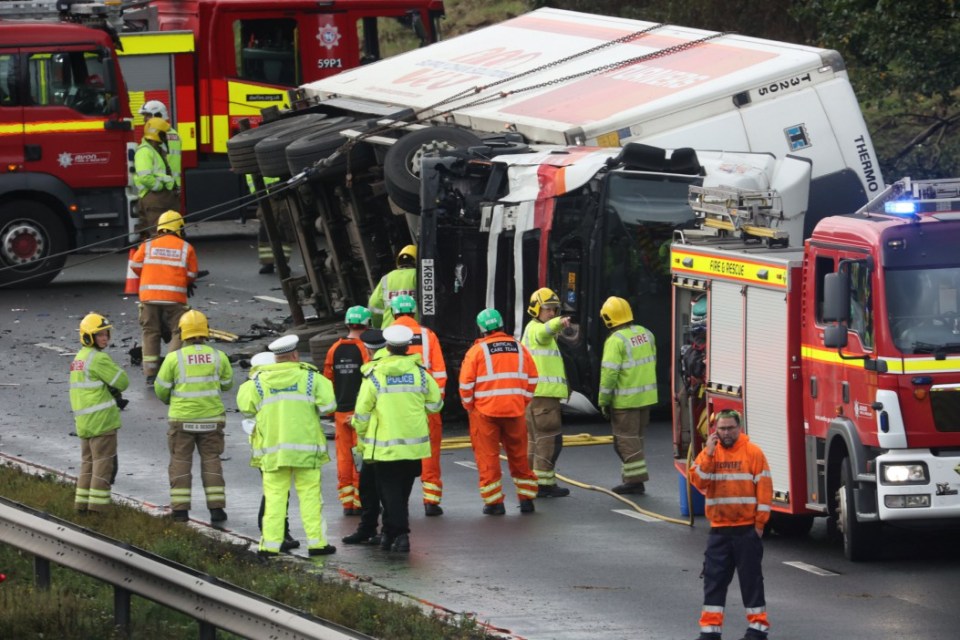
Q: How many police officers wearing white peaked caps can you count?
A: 3